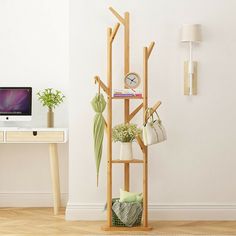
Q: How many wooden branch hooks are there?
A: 8